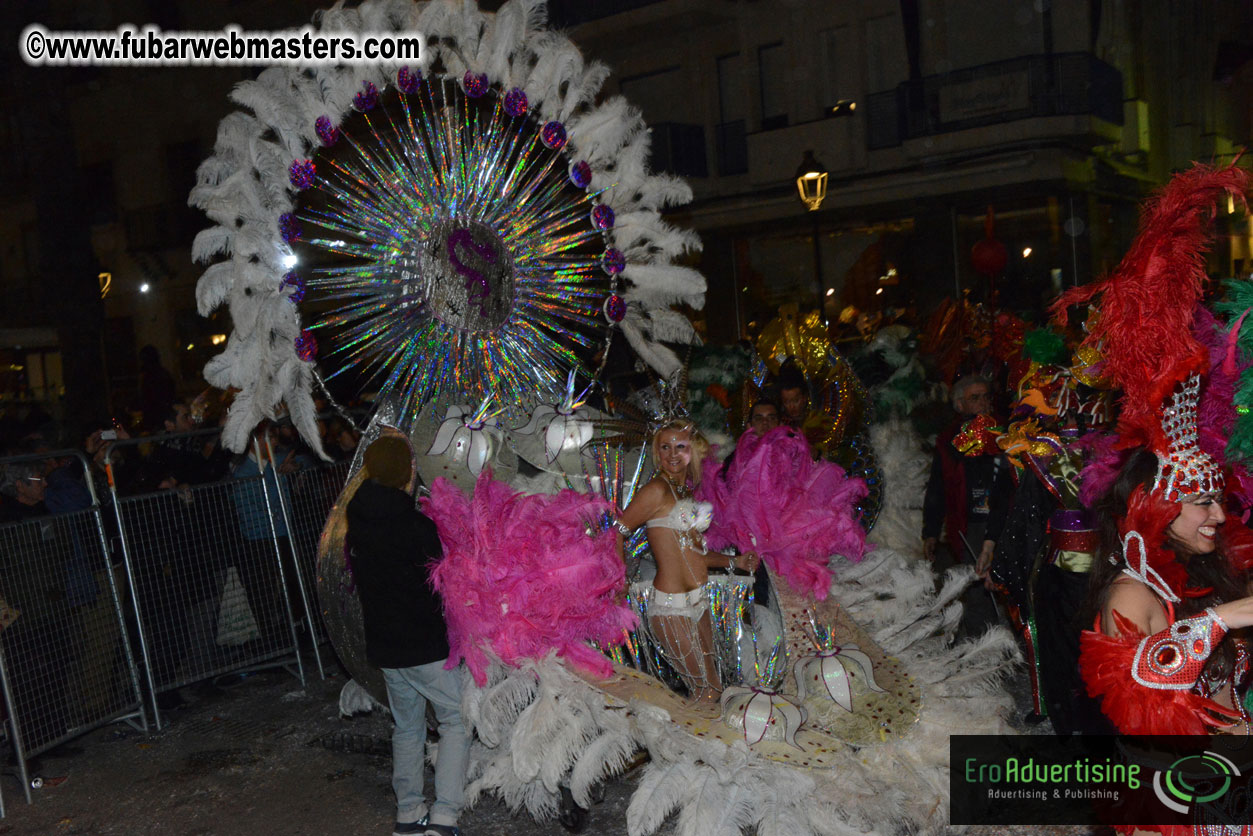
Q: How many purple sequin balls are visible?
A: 14